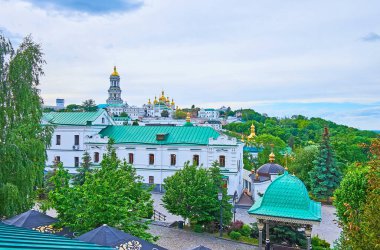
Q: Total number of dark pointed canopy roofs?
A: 3